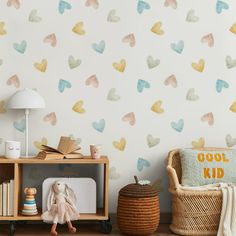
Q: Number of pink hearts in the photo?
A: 12